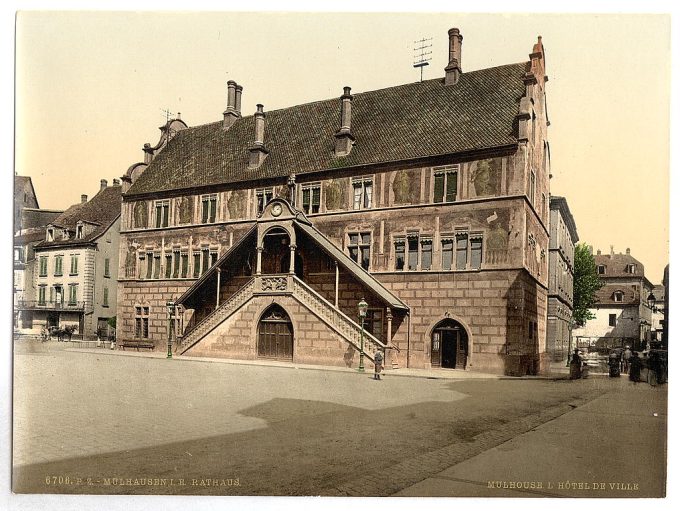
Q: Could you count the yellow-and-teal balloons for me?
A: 0